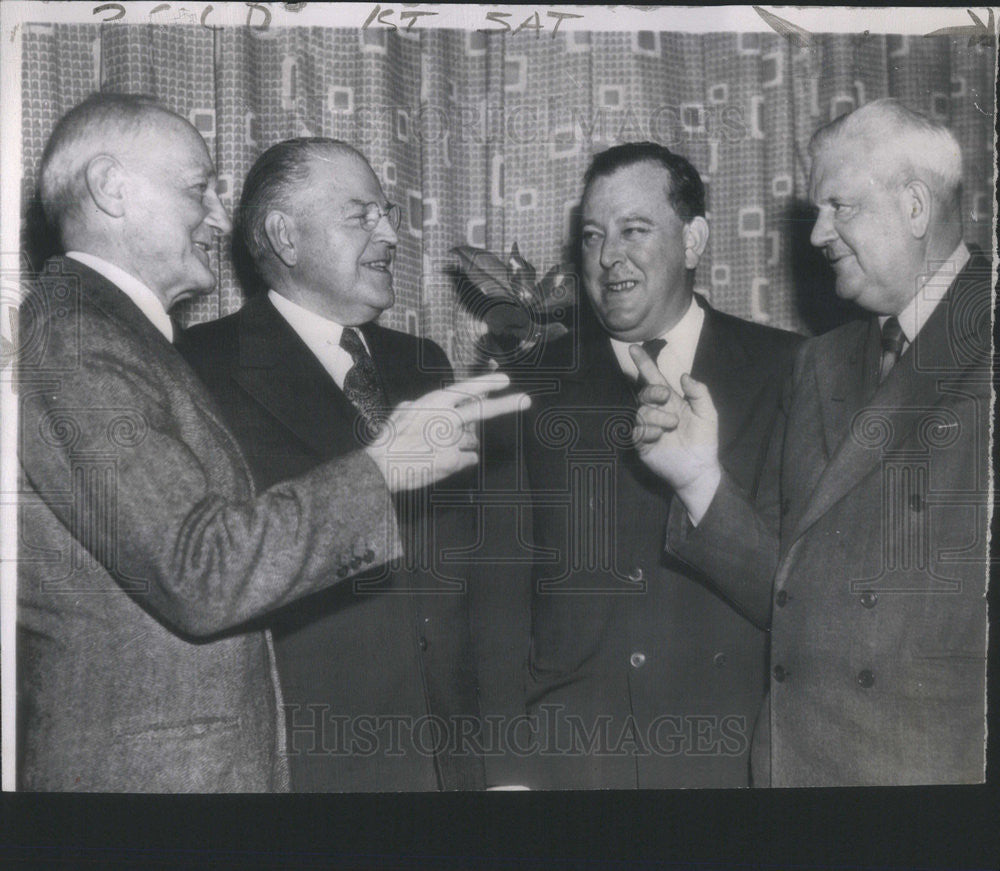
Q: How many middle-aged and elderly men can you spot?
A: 4